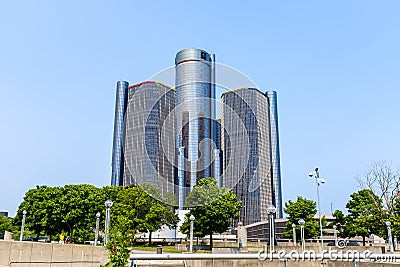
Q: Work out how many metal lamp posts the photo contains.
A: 11